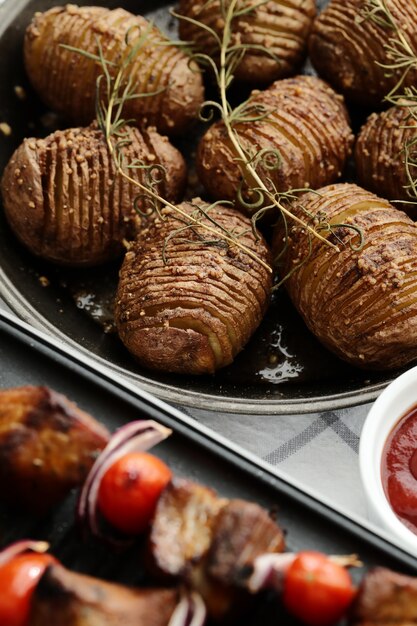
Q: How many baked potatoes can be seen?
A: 8